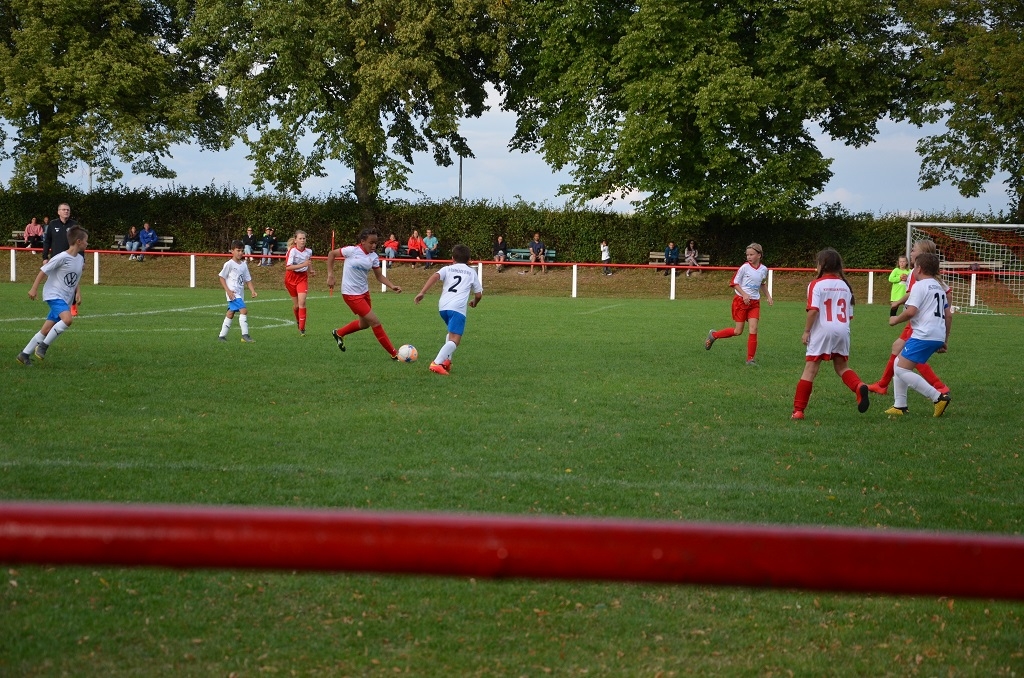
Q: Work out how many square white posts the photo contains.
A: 10